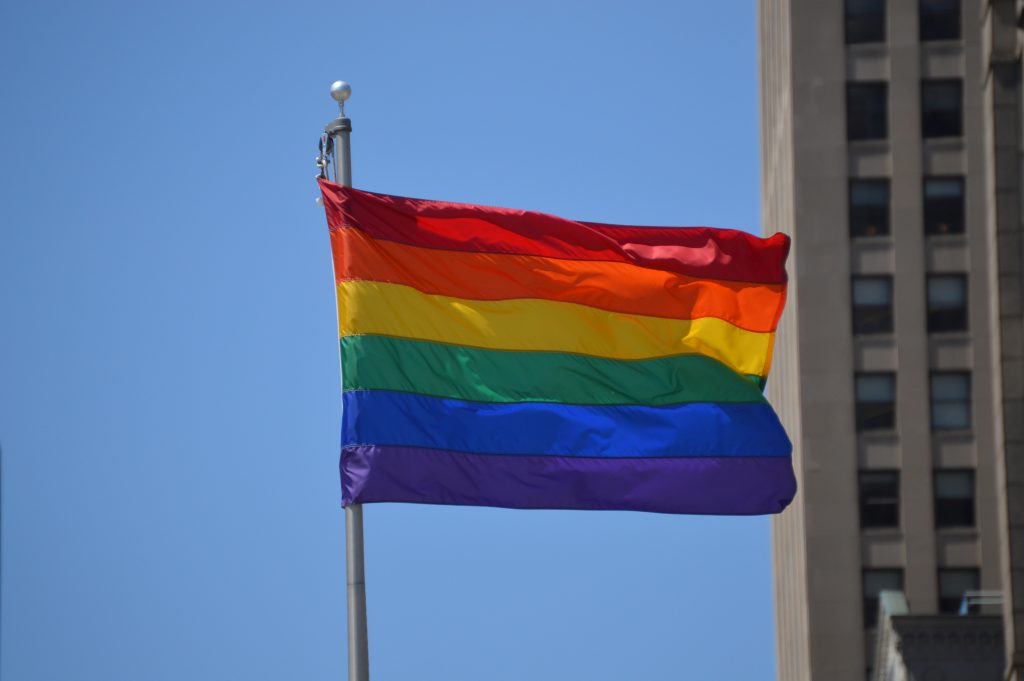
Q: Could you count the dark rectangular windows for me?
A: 14